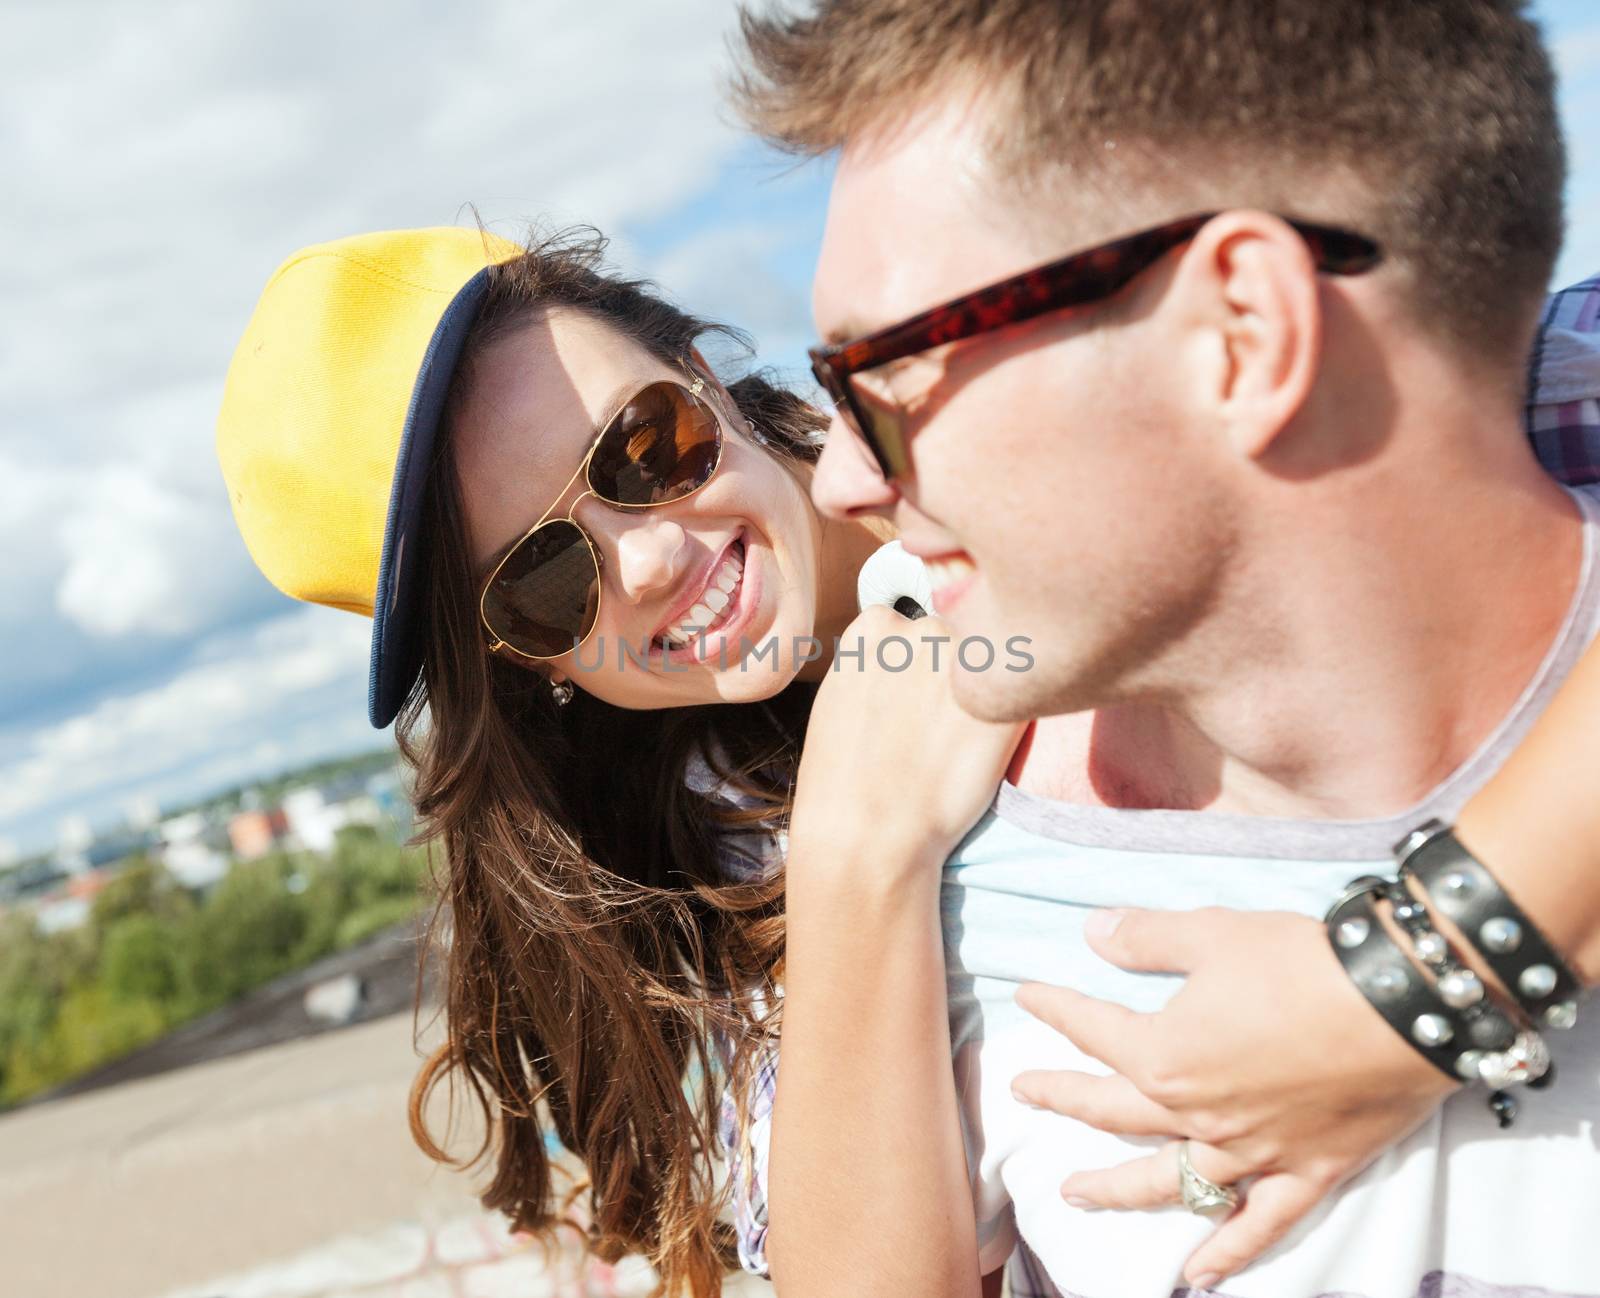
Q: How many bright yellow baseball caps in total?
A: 1